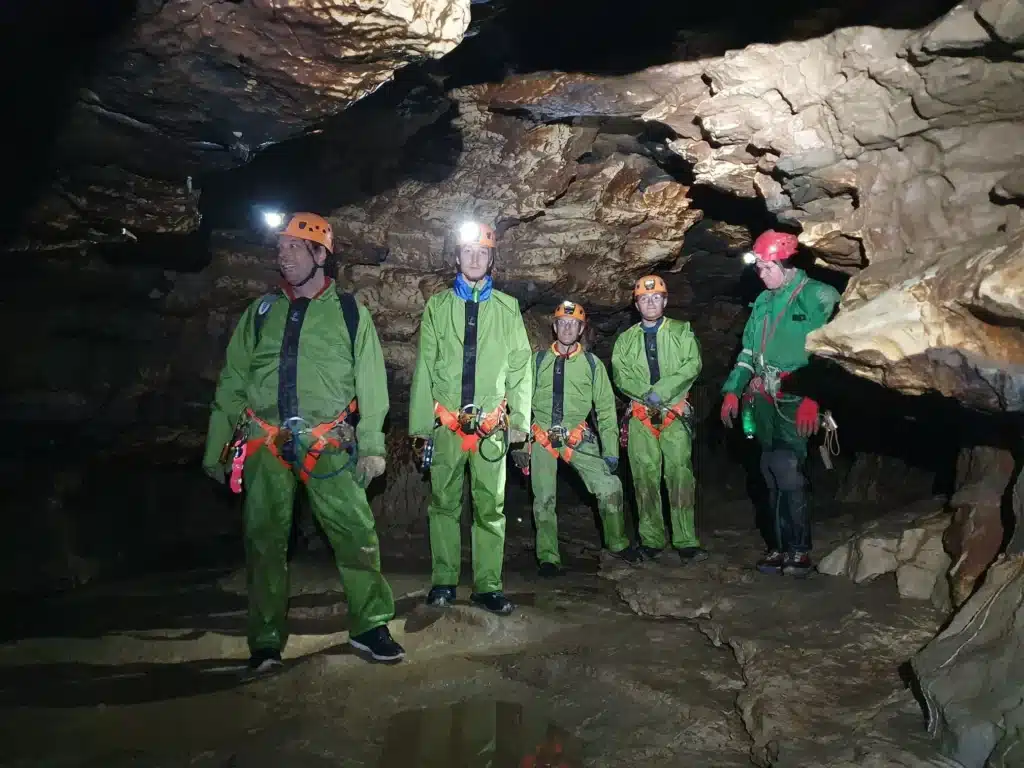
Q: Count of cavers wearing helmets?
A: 5